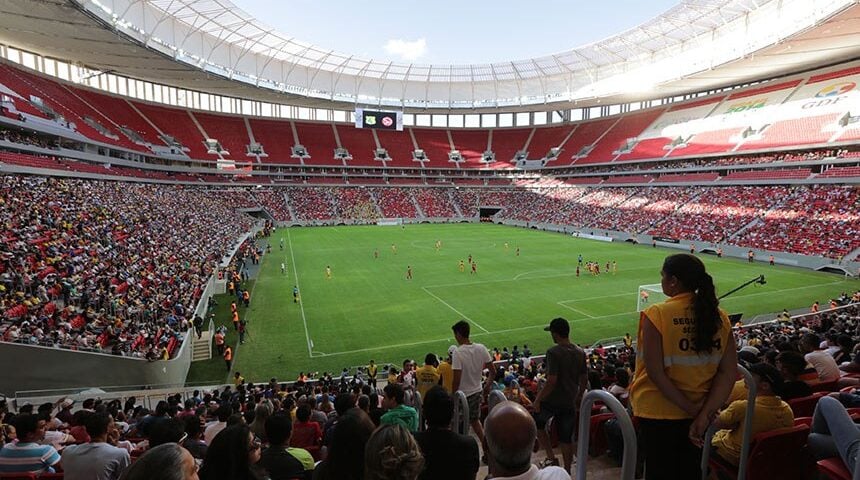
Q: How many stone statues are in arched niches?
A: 0